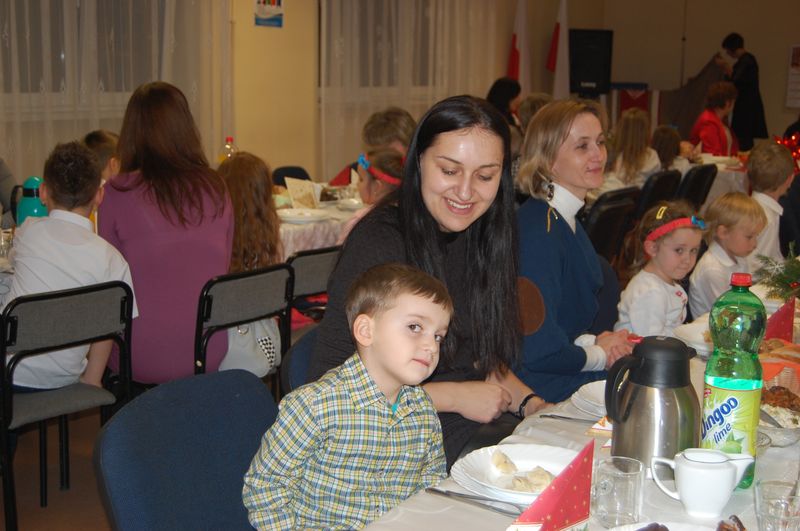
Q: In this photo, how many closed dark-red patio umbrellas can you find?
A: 0